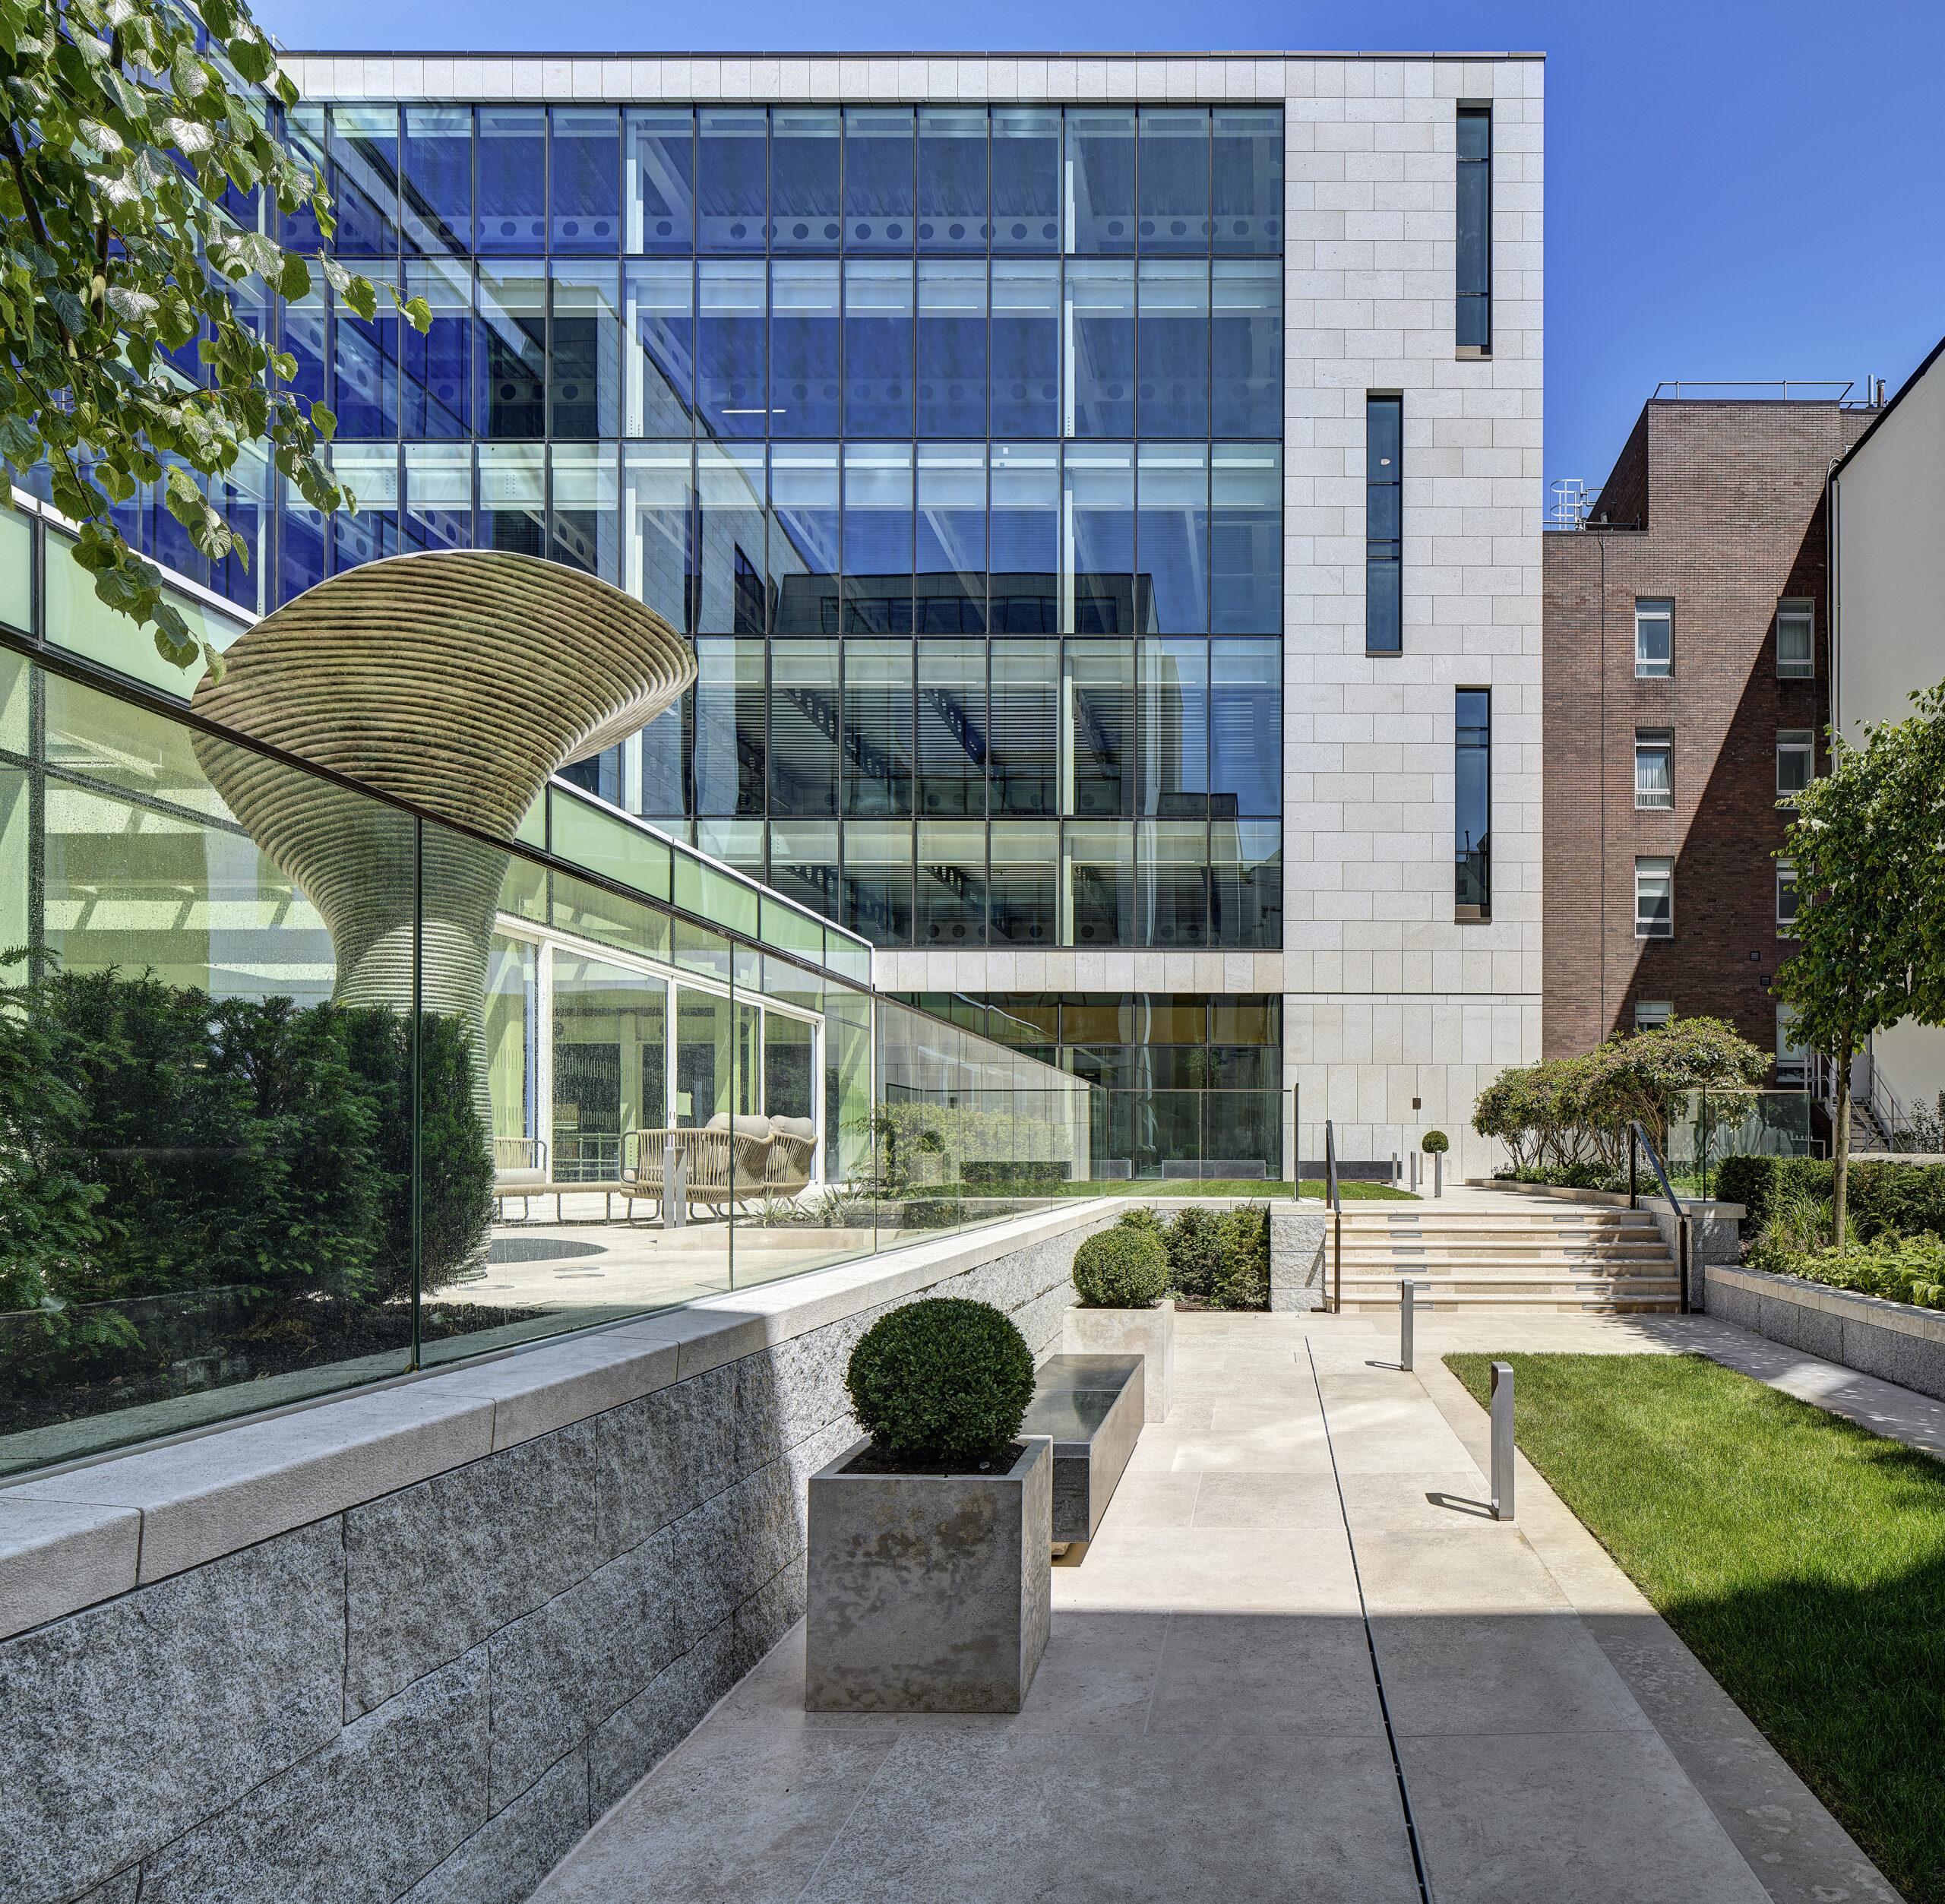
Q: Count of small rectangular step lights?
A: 12